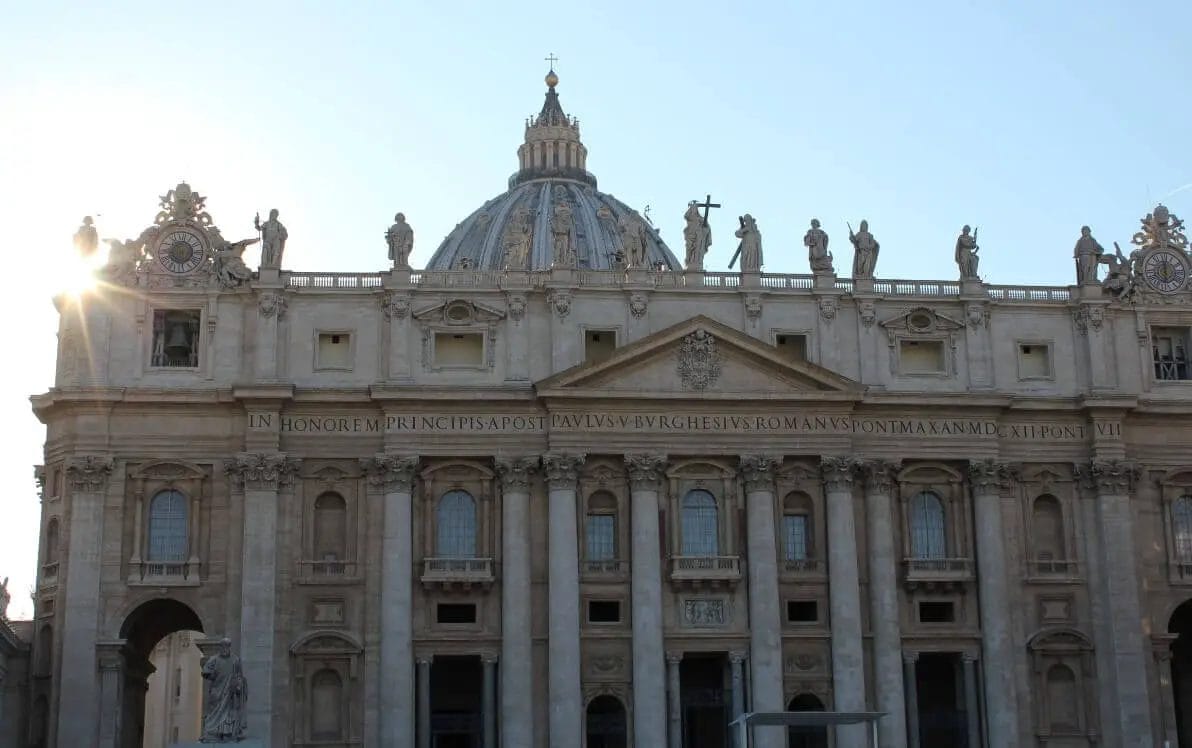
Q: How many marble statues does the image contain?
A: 13